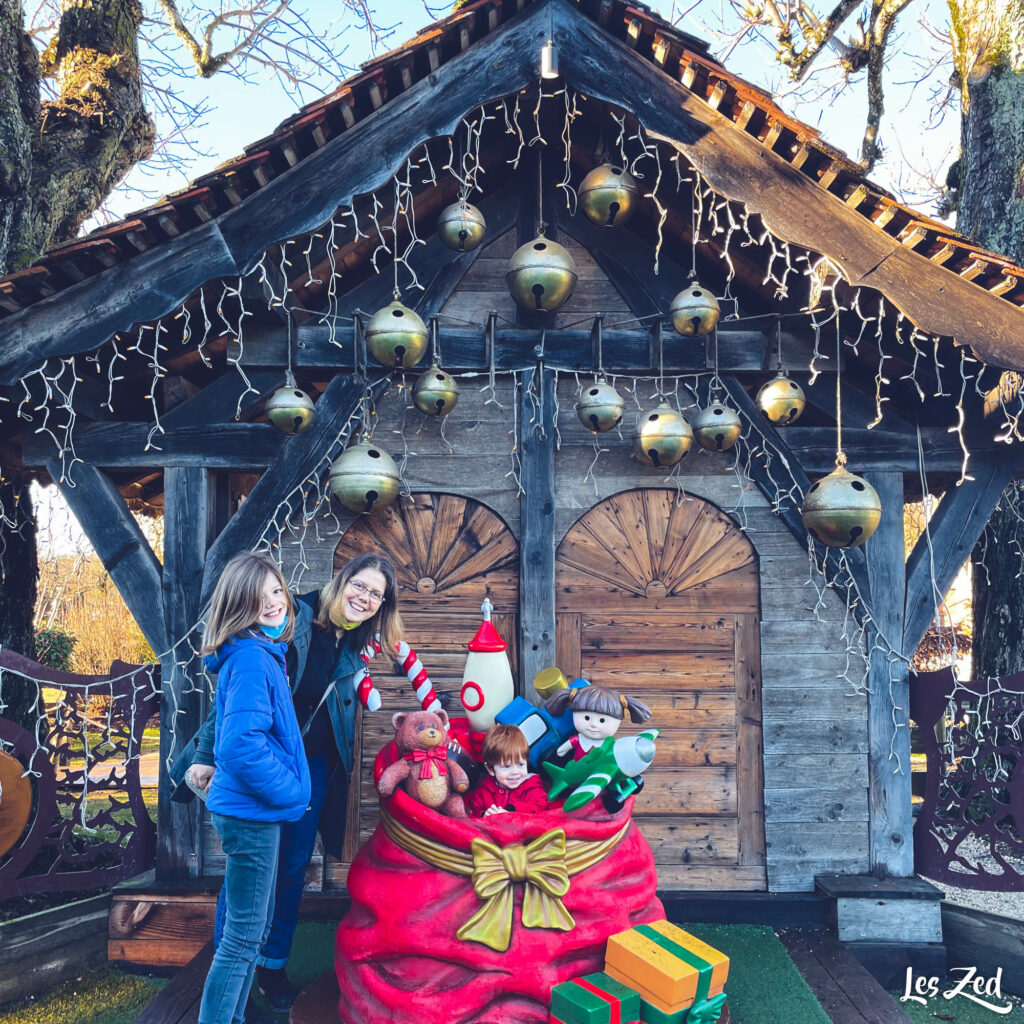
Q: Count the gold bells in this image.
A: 13